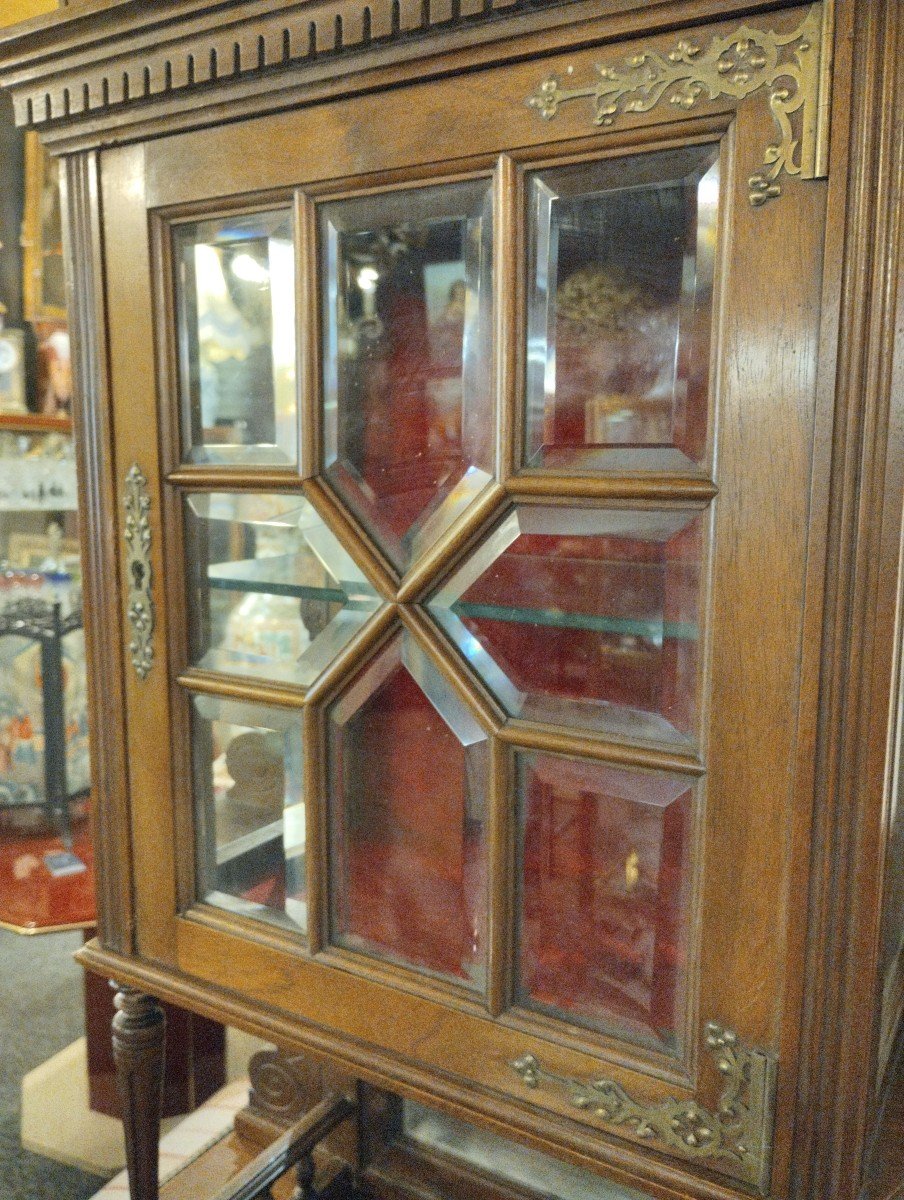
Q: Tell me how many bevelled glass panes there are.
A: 8